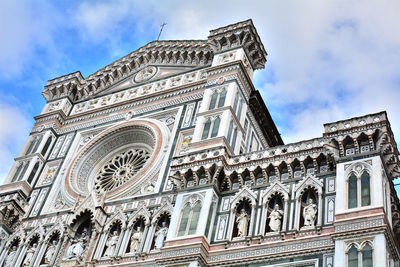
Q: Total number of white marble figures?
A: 10